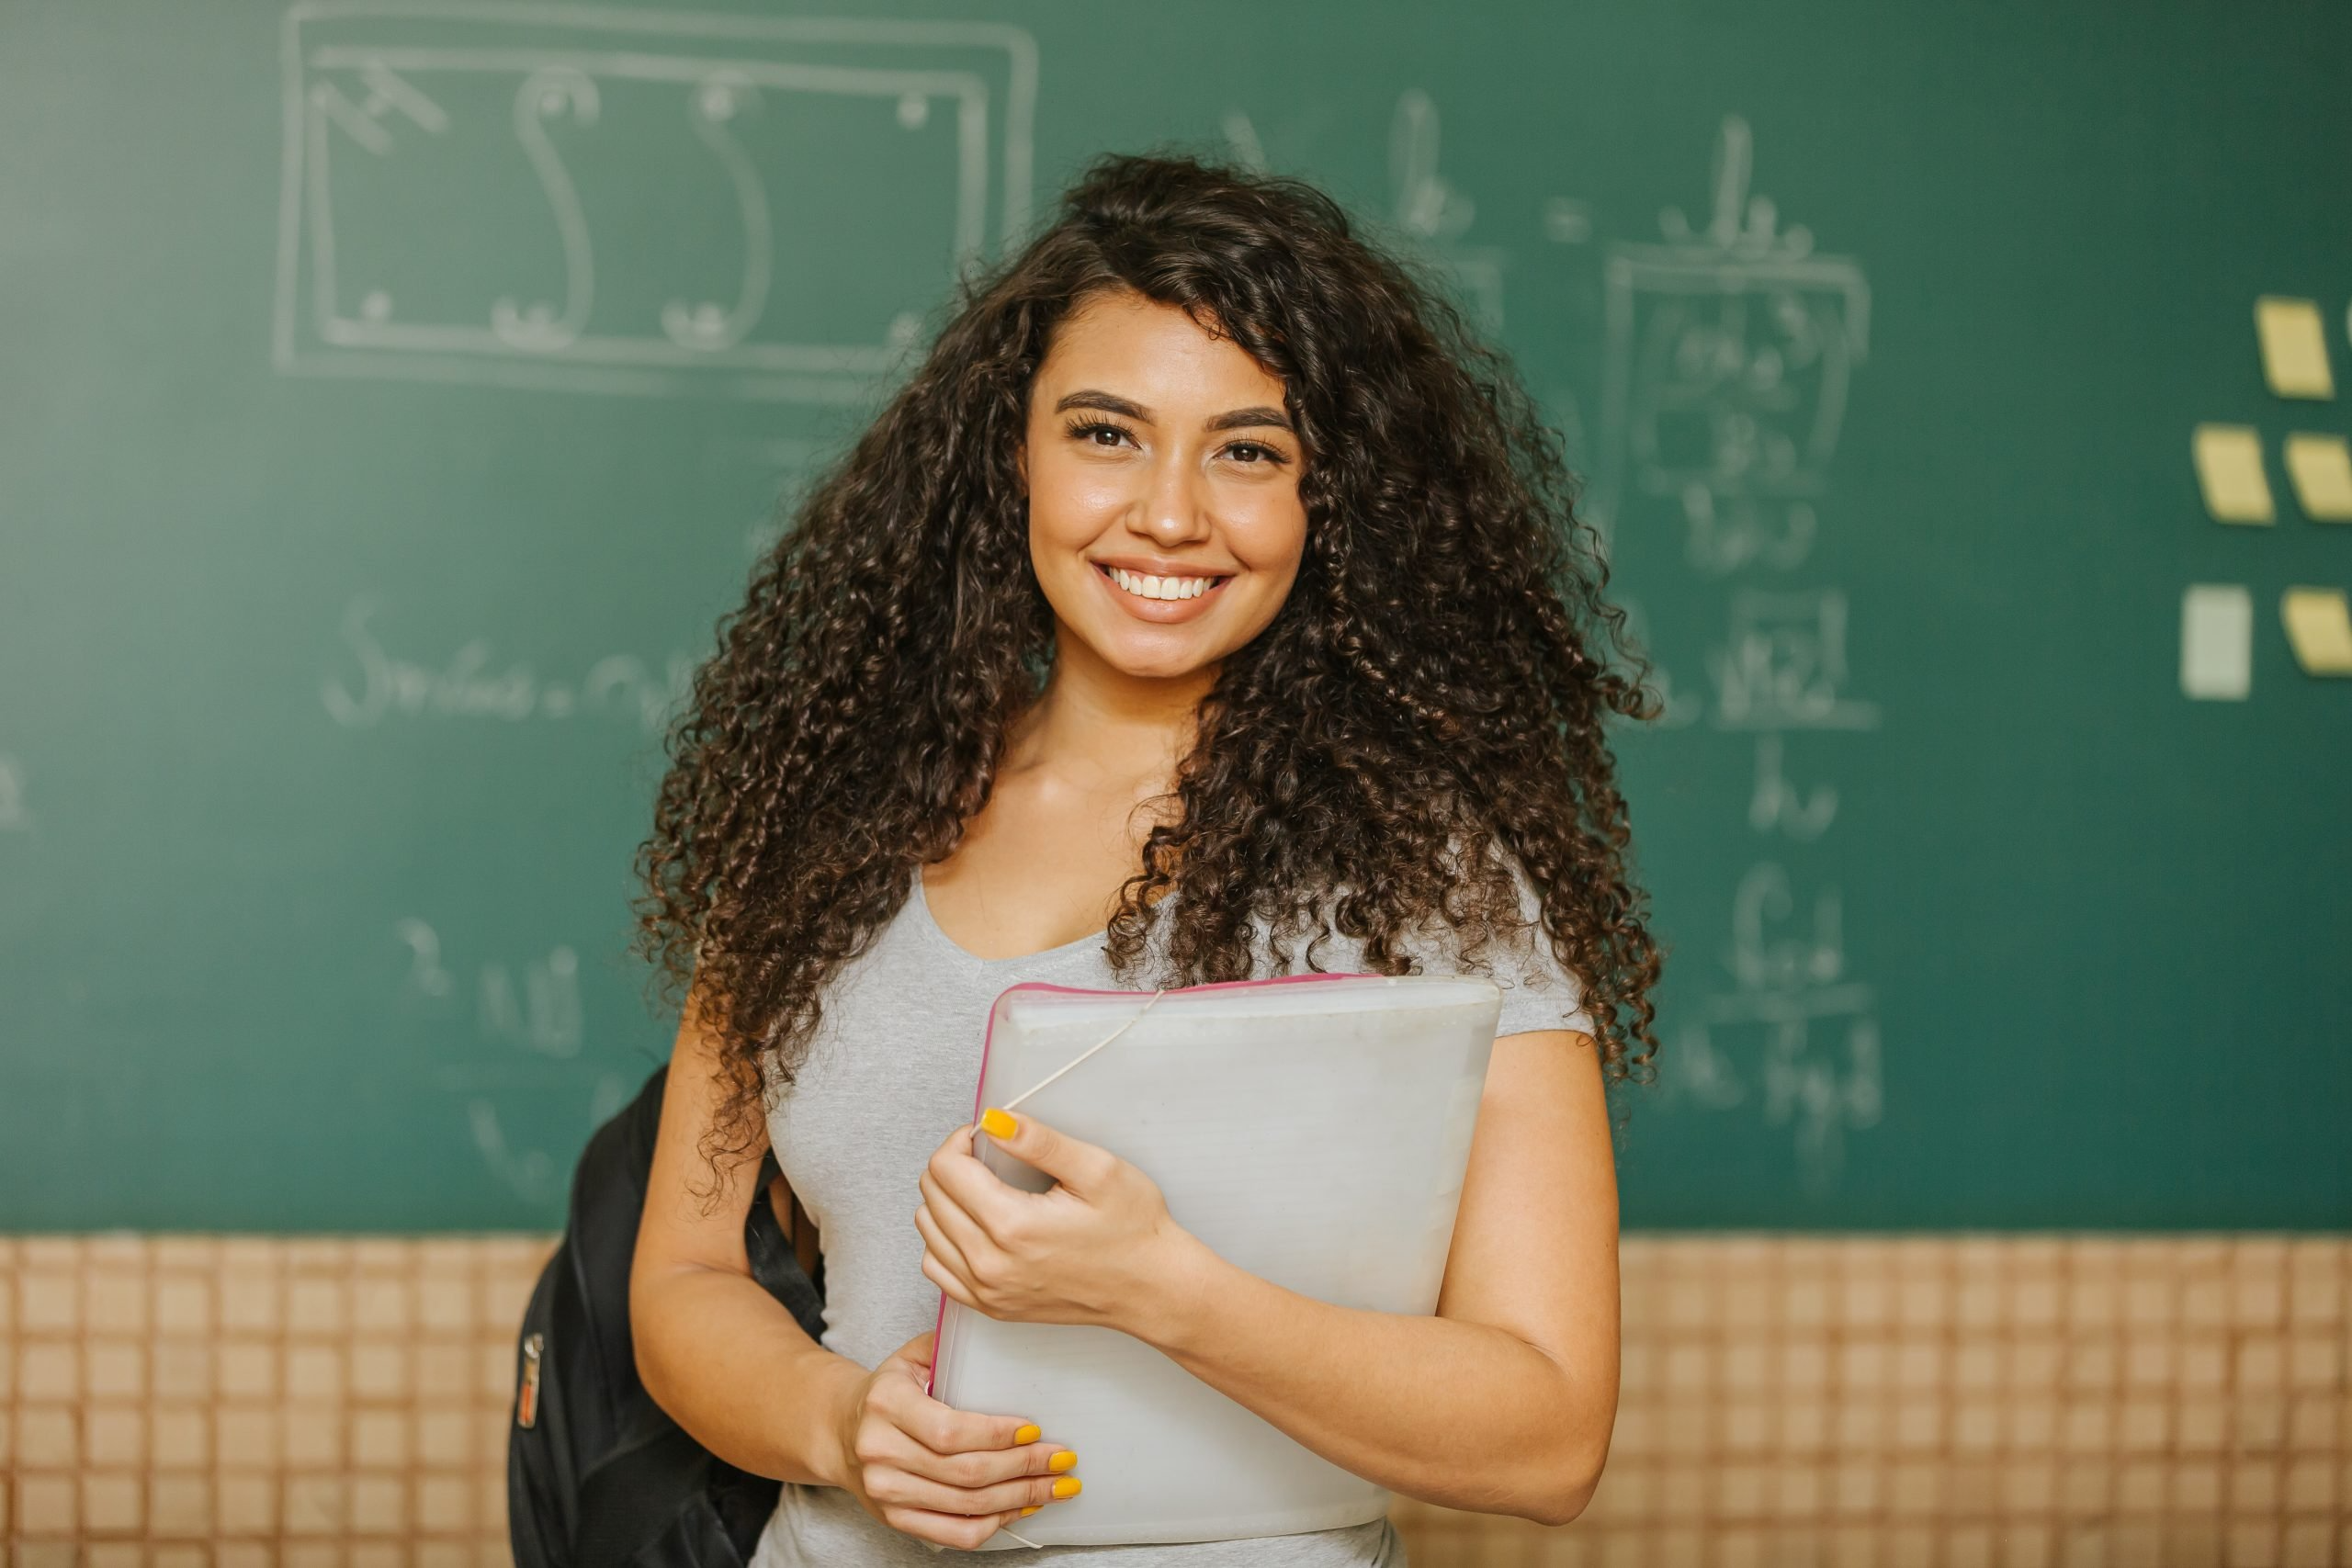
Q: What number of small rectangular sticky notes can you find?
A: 5